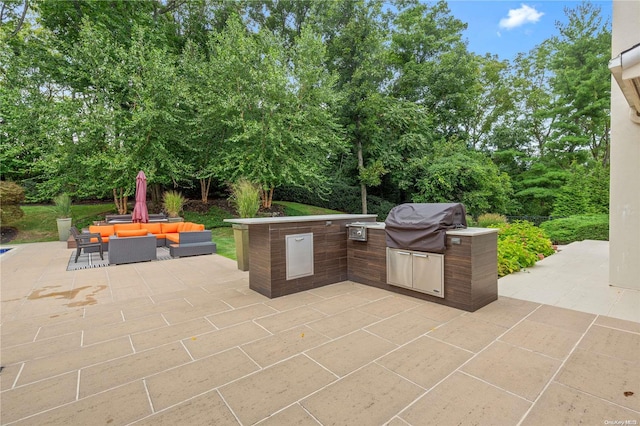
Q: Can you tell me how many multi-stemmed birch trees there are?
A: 3